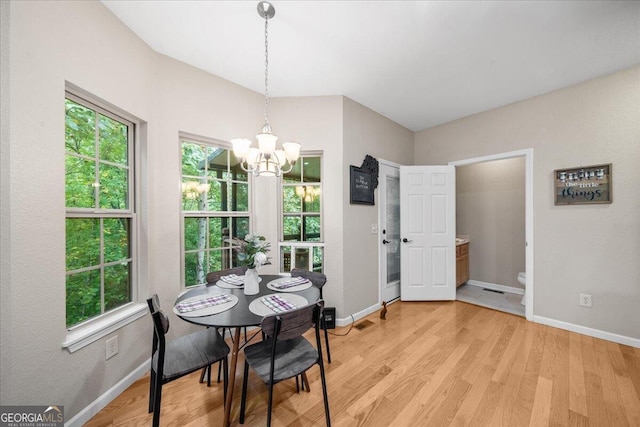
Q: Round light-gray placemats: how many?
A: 4